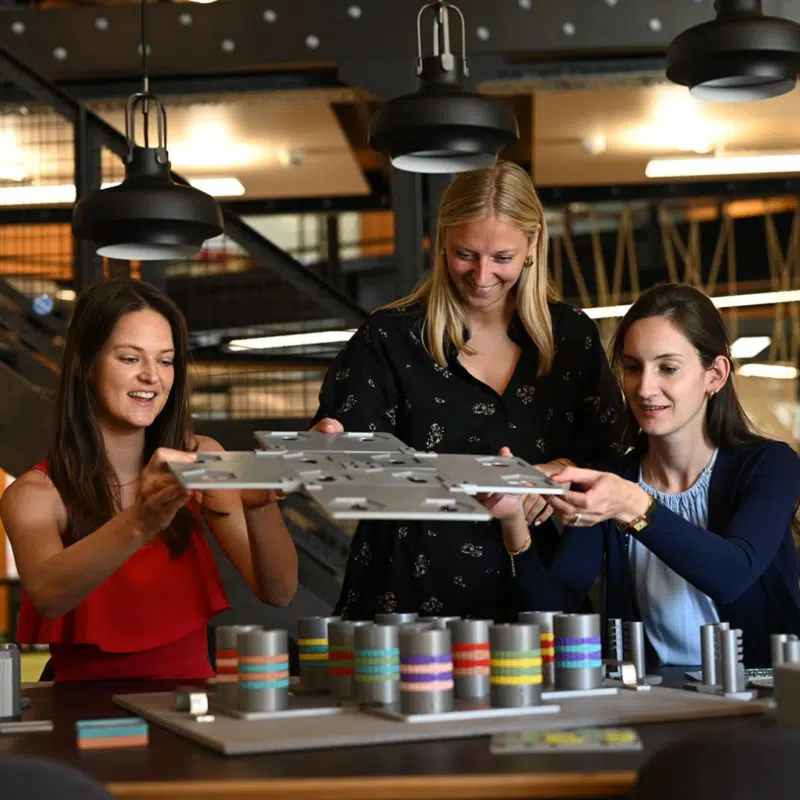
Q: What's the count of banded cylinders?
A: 10